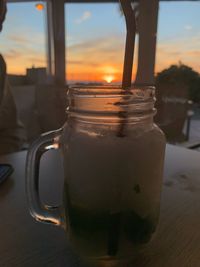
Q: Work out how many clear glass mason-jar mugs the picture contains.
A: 1